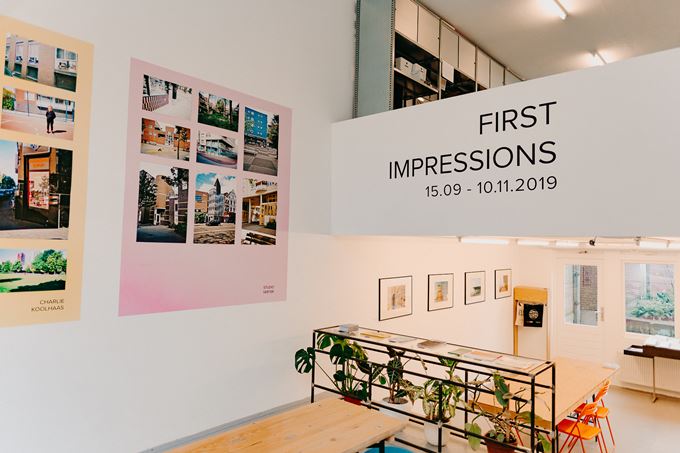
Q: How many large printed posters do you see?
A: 2